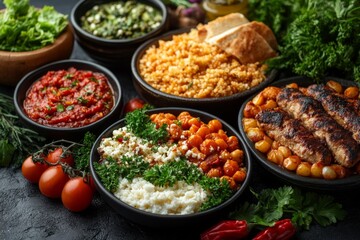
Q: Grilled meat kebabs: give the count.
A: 3